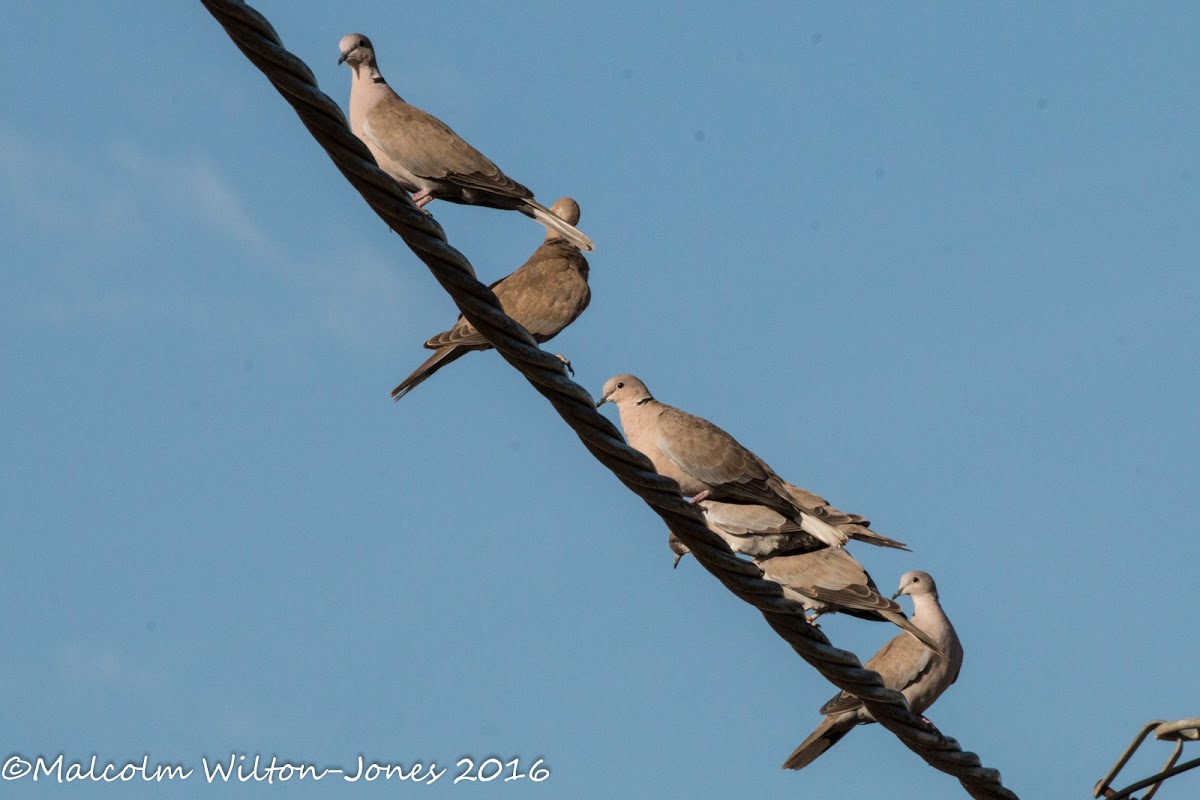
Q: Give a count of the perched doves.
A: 6